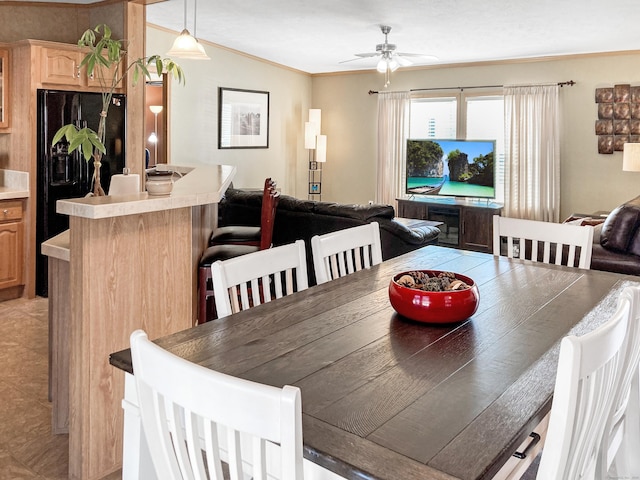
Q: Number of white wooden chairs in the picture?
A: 6